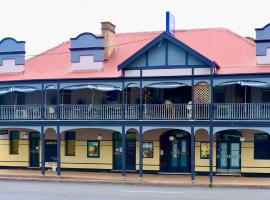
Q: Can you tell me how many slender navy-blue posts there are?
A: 6